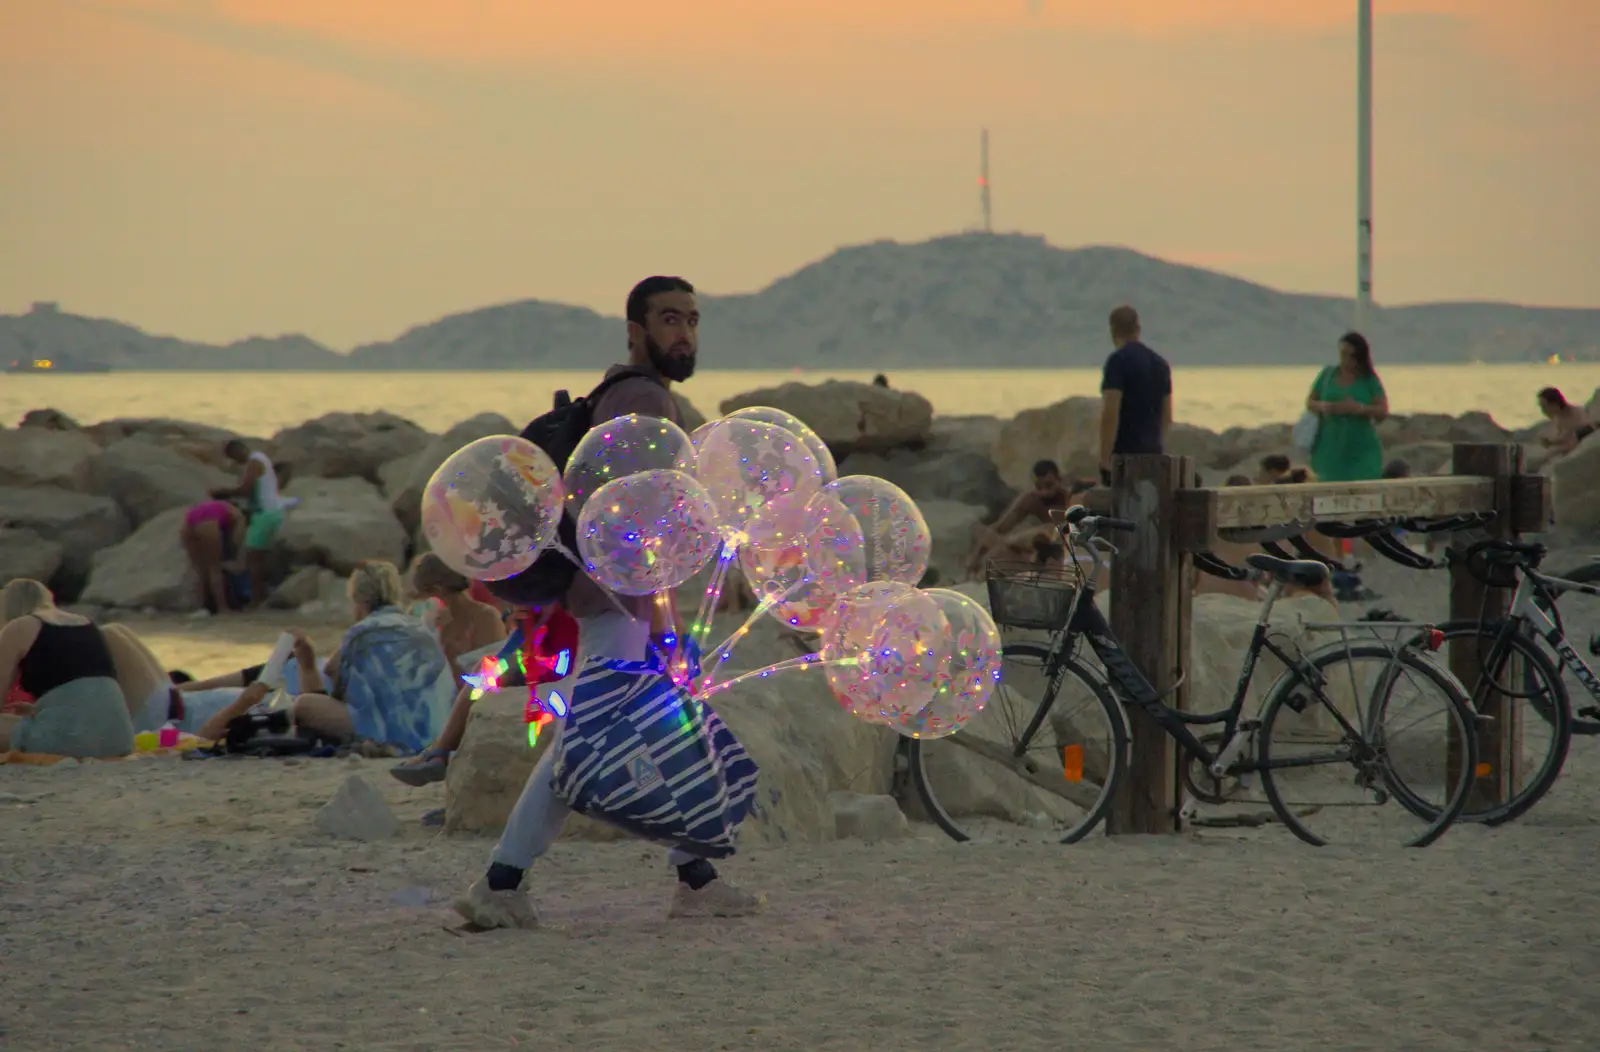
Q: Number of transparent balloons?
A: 9